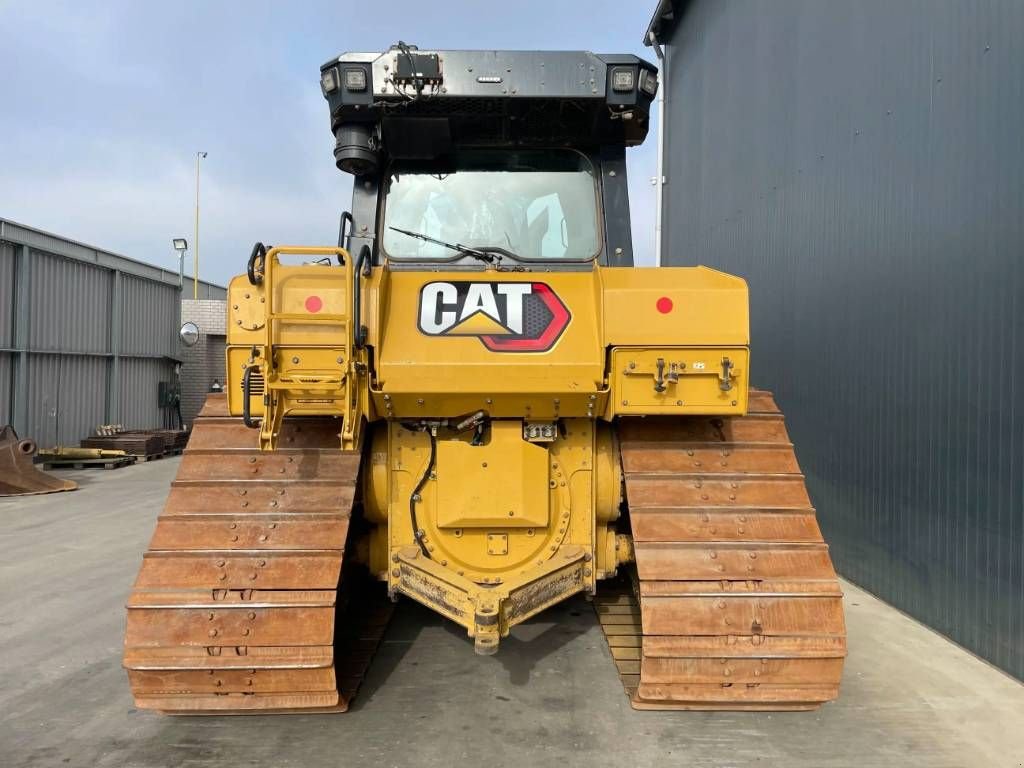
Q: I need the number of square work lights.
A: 4